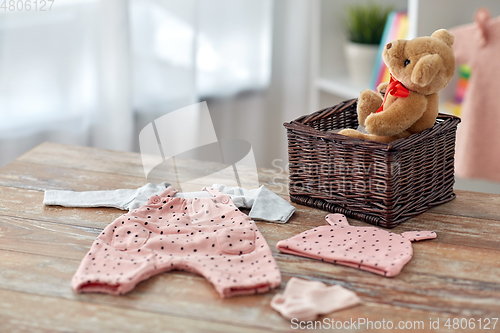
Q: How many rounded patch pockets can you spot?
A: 2